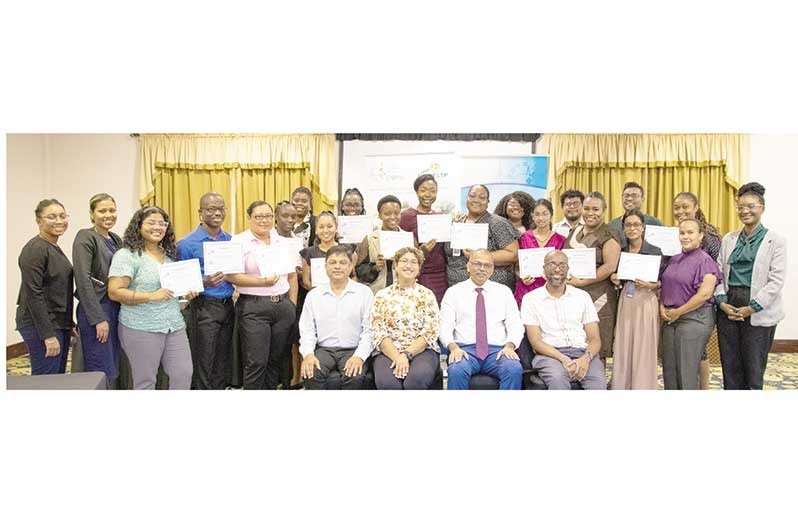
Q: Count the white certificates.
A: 13